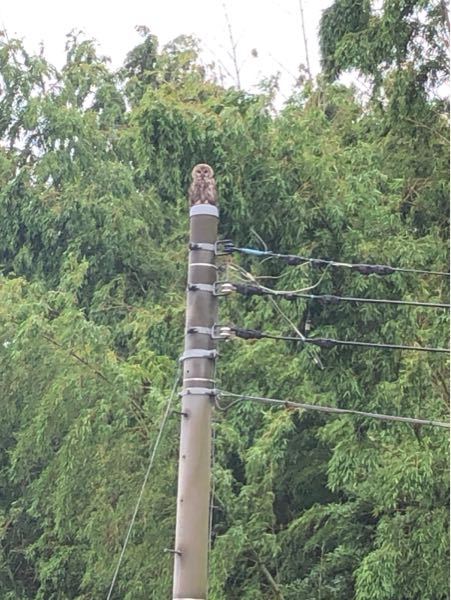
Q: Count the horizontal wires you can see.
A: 4